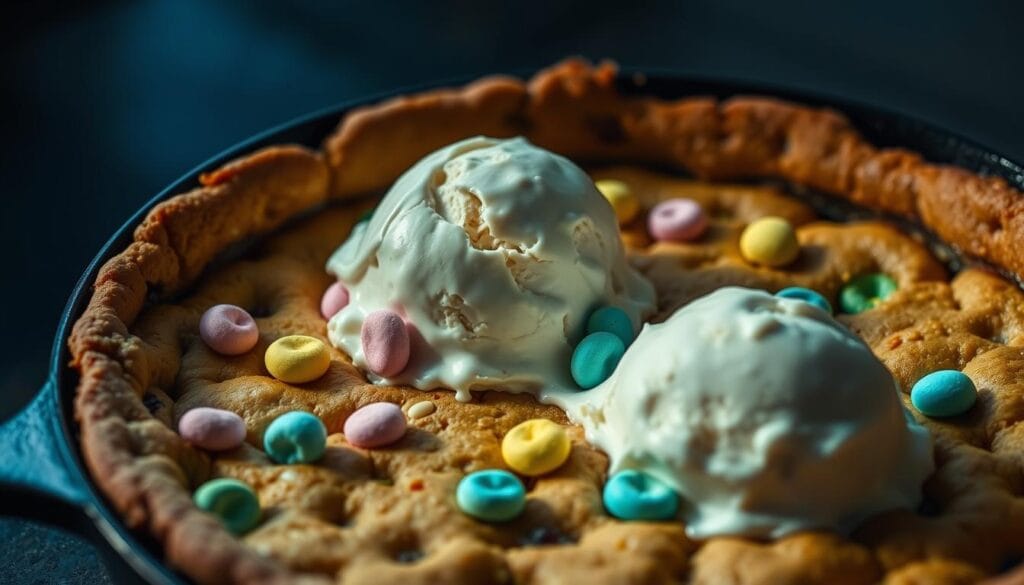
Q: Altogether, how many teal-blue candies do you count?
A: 7